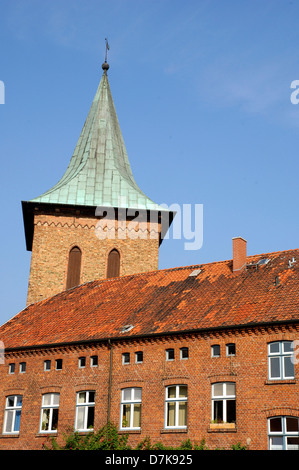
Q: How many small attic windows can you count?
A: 12